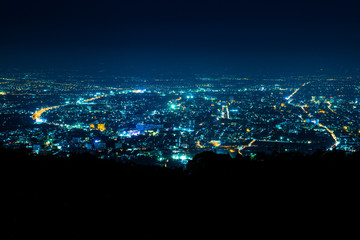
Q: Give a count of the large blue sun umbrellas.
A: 0